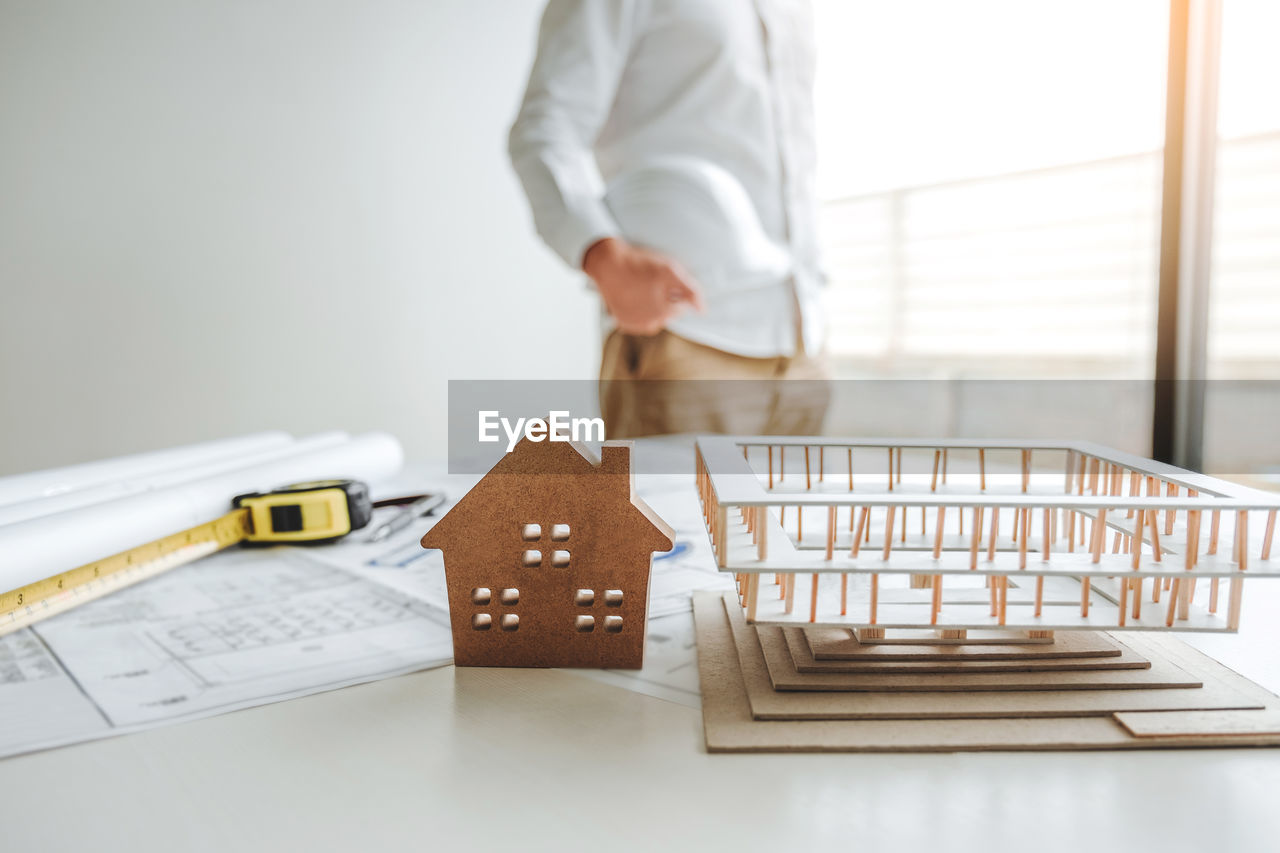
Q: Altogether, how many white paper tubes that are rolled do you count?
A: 3